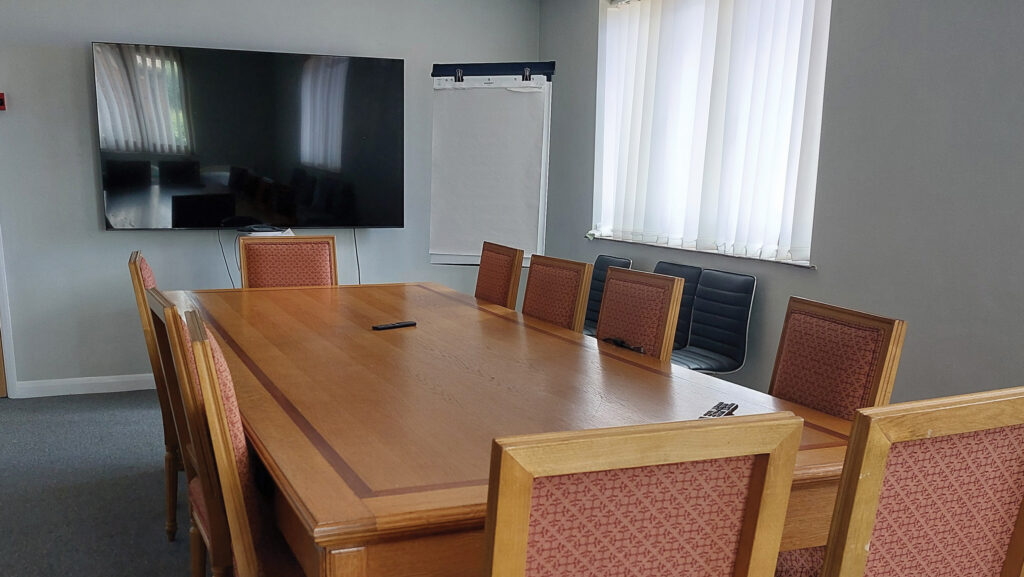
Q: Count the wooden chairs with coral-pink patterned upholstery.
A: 10